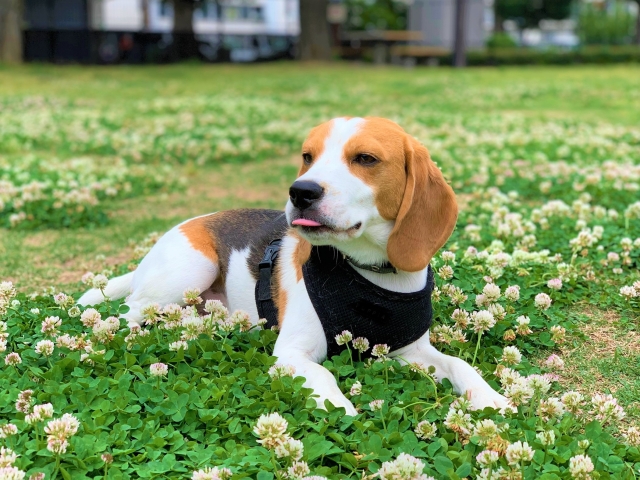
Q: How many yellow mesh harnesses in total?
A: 0